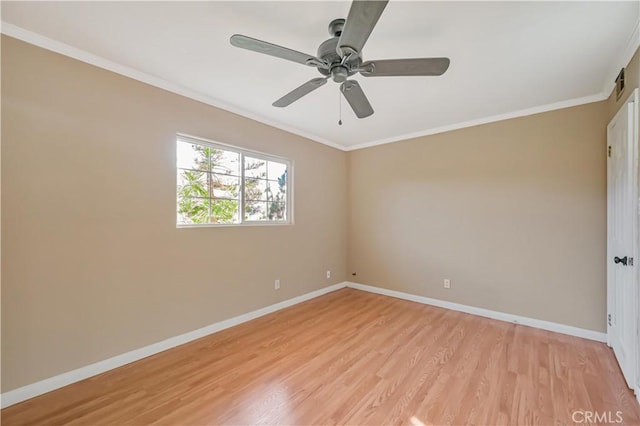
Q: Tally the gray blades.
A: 5